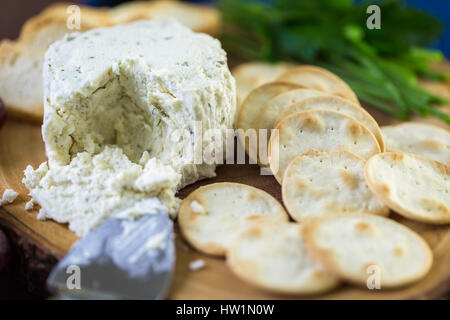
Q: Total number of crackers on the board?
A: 12